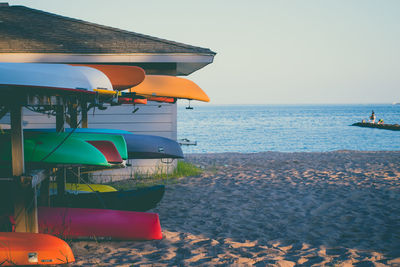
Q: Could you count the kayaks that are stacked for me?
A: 12